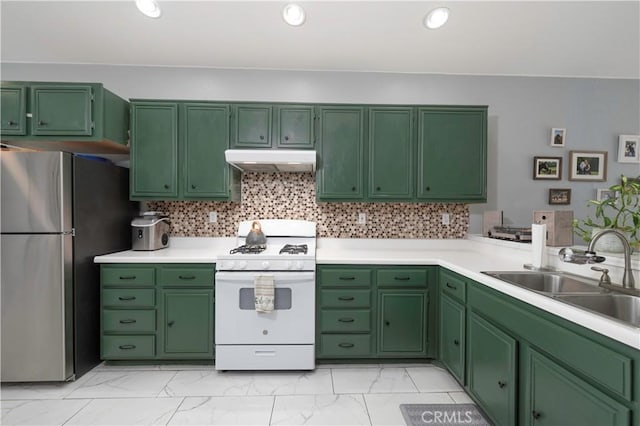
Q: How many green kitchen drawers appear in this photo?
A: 11